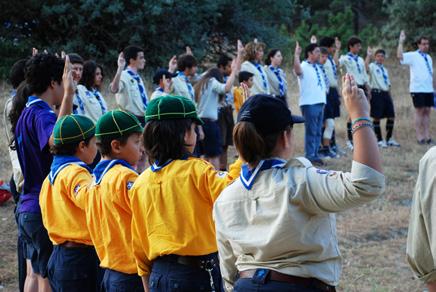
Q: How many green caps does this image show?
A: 3